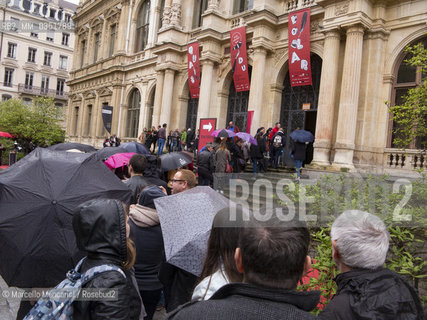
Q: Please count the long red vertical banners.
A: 3